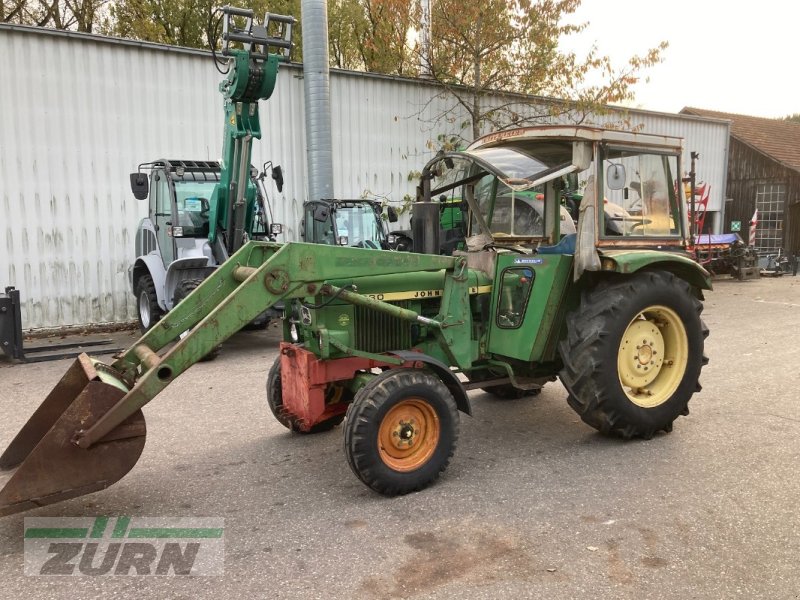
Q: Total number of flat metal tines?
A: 2